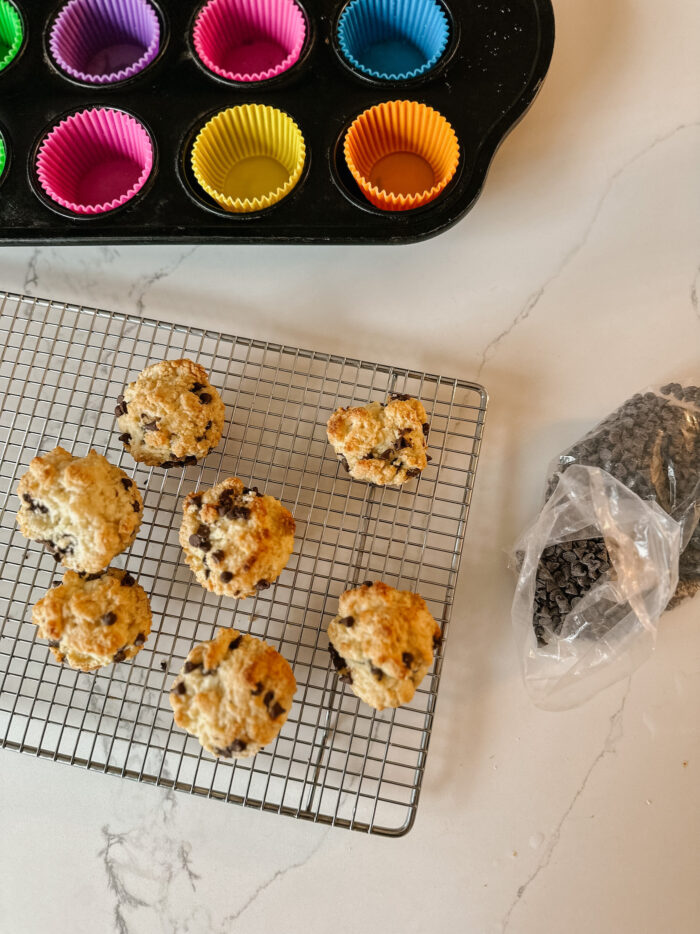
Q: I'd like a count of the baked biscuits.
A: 7